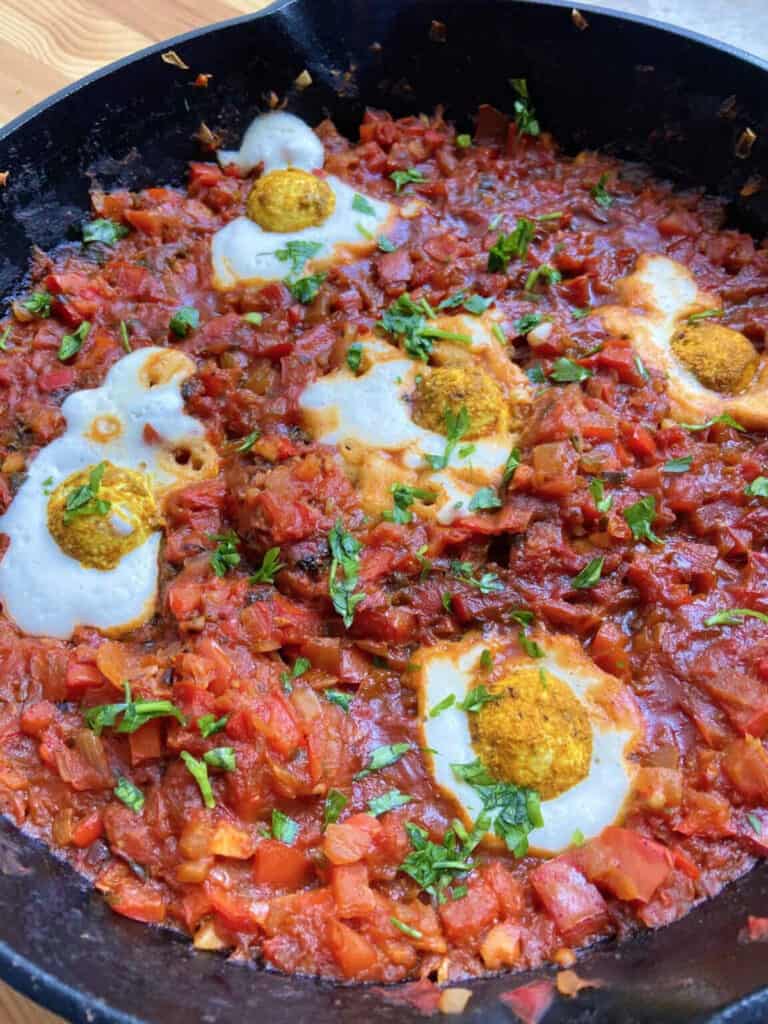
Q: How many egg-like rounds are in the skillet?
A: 5